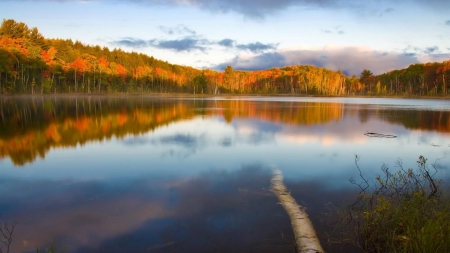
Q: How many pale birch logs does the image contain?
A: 1